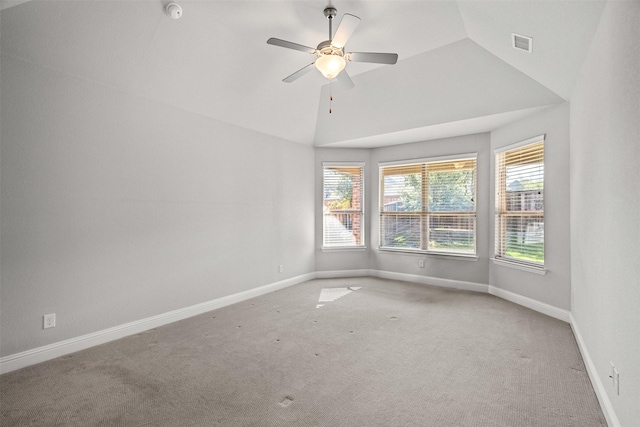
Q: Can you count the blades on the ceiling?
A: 5